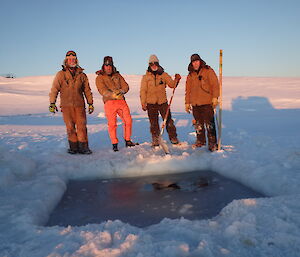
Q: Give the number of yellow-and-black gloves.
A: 2